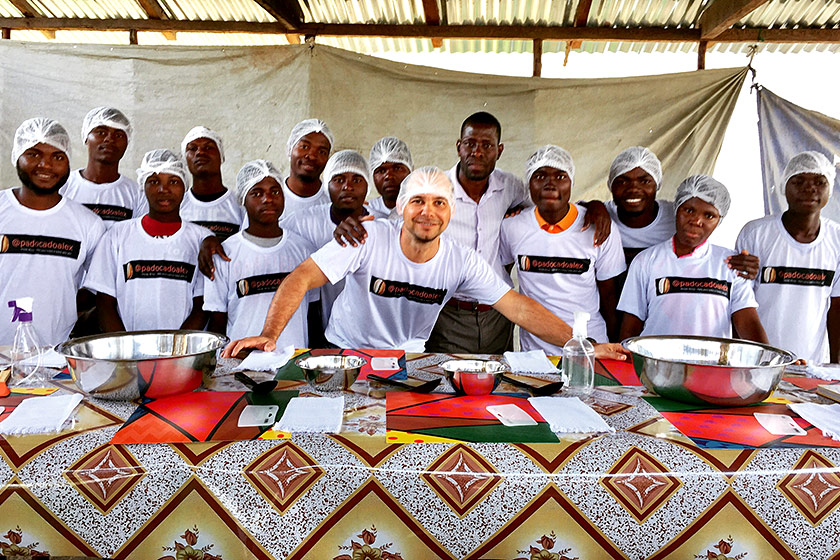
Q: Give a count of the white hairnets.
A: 13